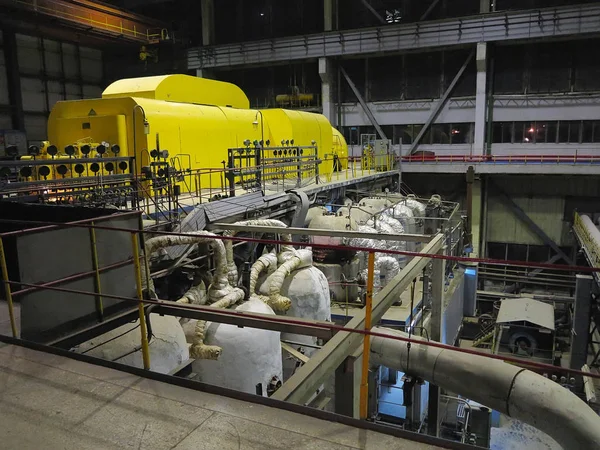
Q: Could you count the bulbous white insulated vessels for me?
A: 3